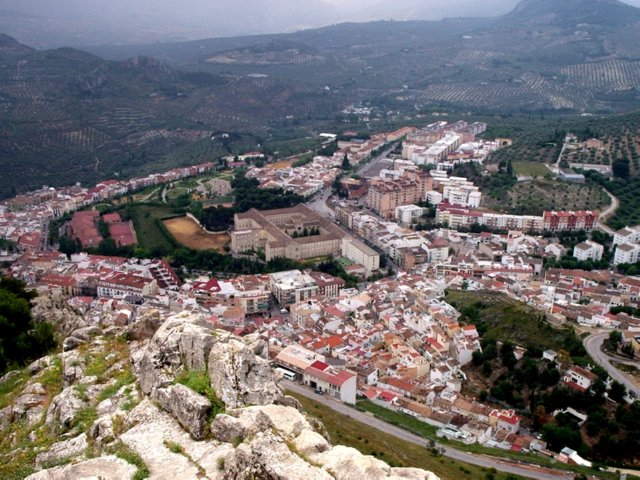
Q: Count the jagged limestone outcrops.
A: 1